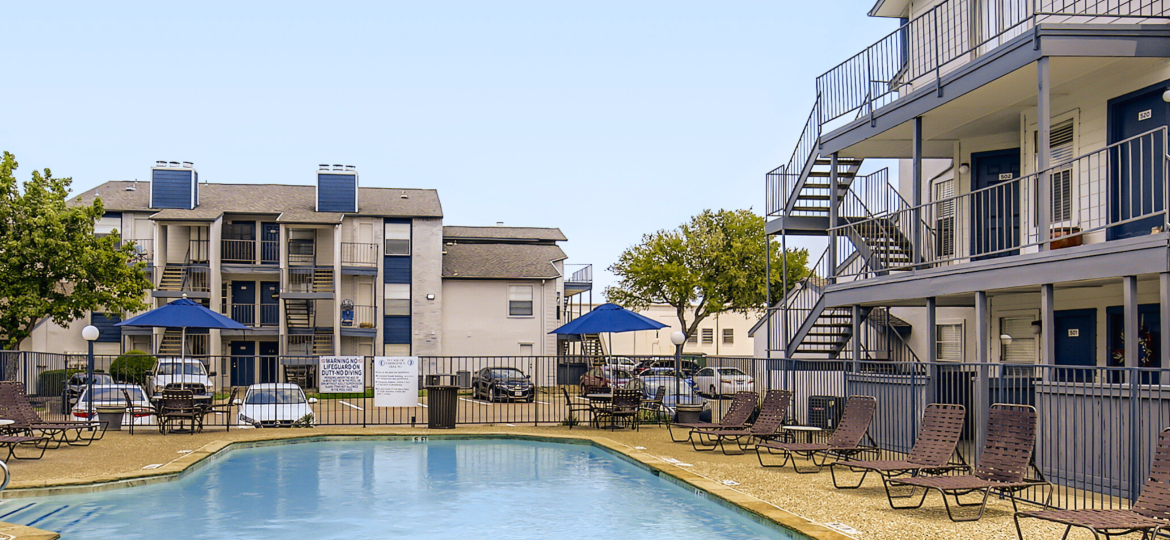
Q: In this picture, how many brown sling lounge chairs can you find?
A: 9